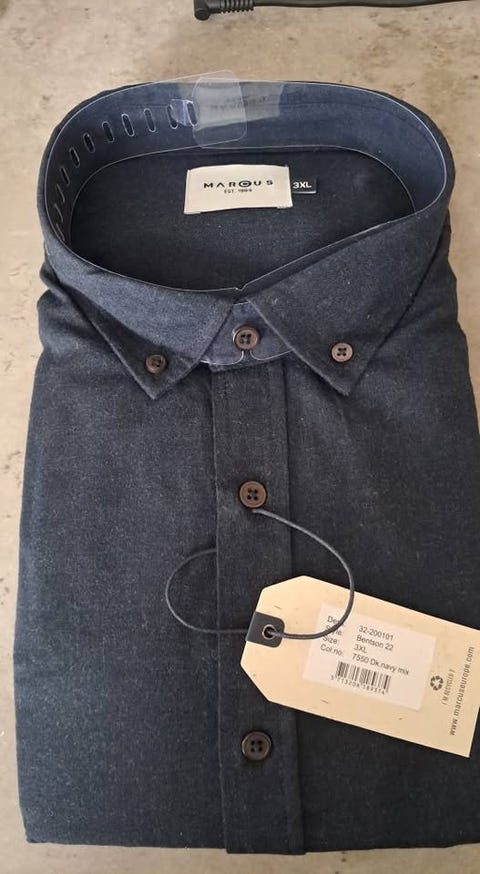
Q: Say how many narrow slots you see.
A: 11